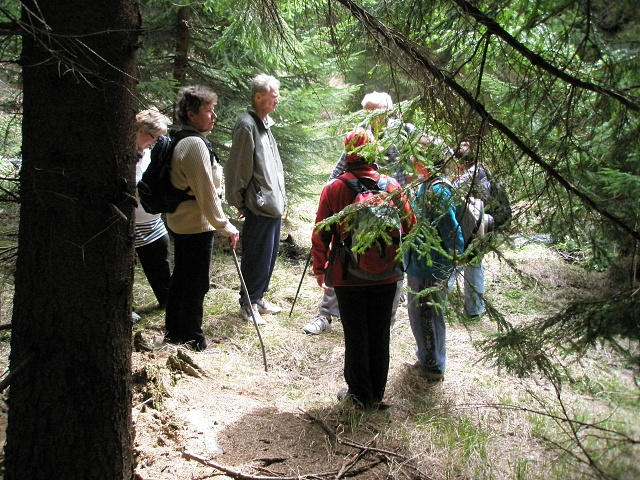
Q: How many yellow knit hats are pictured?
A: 0